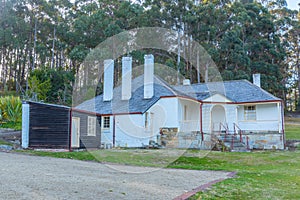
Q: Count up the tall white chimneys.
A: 3